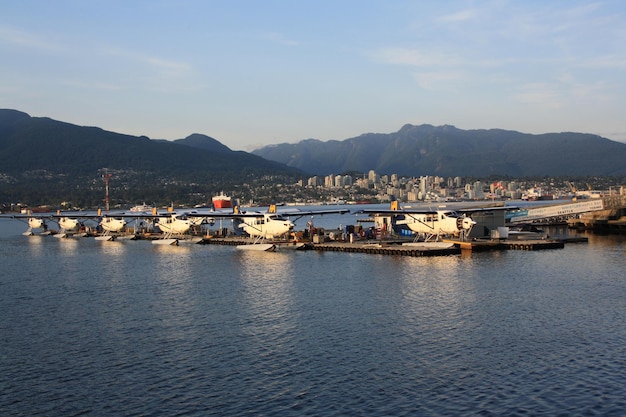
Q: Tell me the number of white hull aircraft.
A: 6